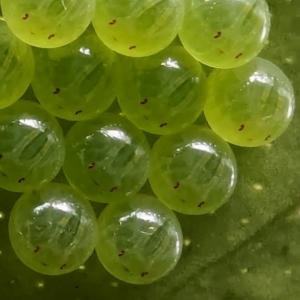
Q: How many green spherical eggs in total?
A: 12